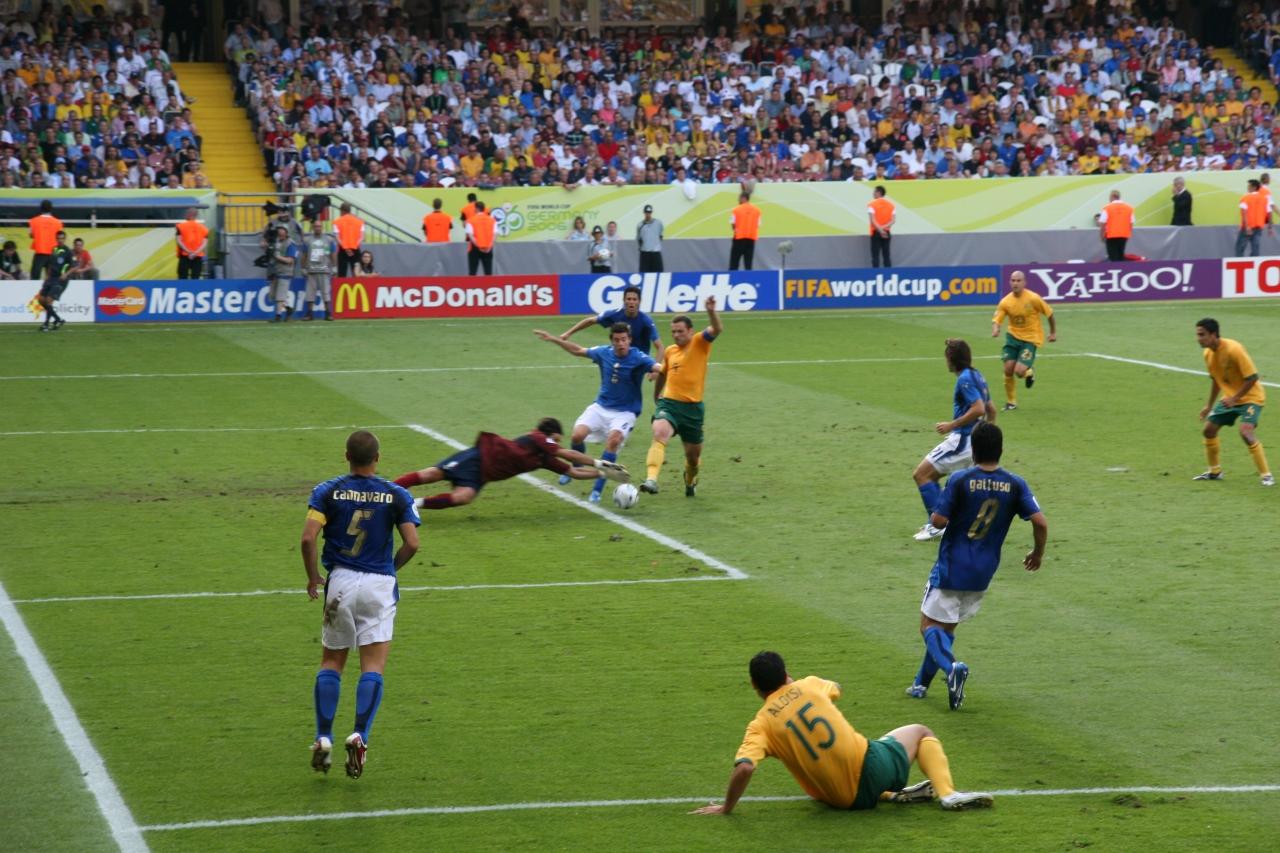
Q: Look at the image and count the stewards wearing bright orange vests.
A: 11